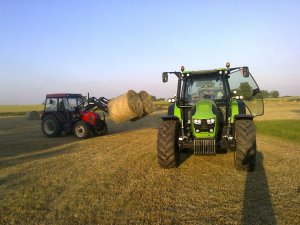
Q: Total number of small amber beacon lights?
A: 2